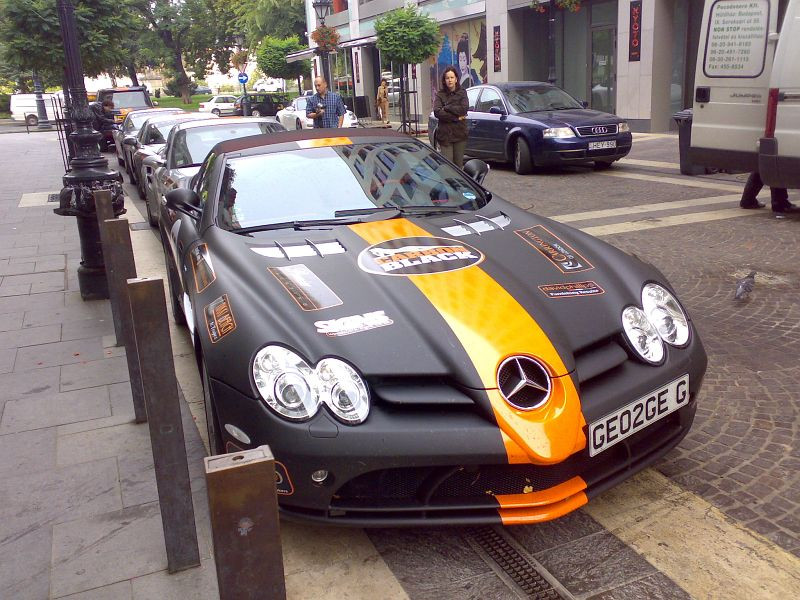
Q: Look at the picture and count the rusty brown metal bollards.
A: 4